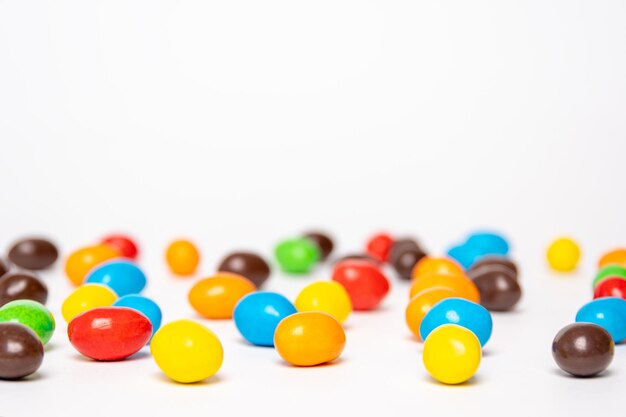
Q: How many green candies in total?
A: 3